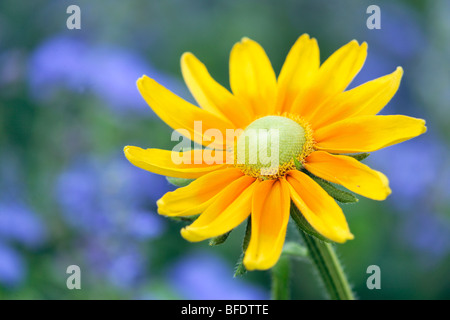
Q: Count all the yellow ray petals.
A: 13